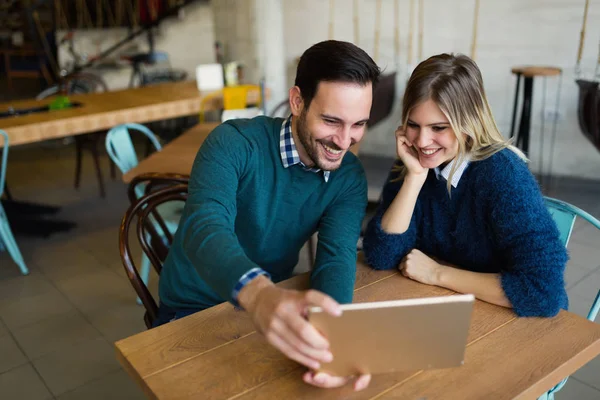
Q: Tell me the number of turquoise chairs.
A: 3